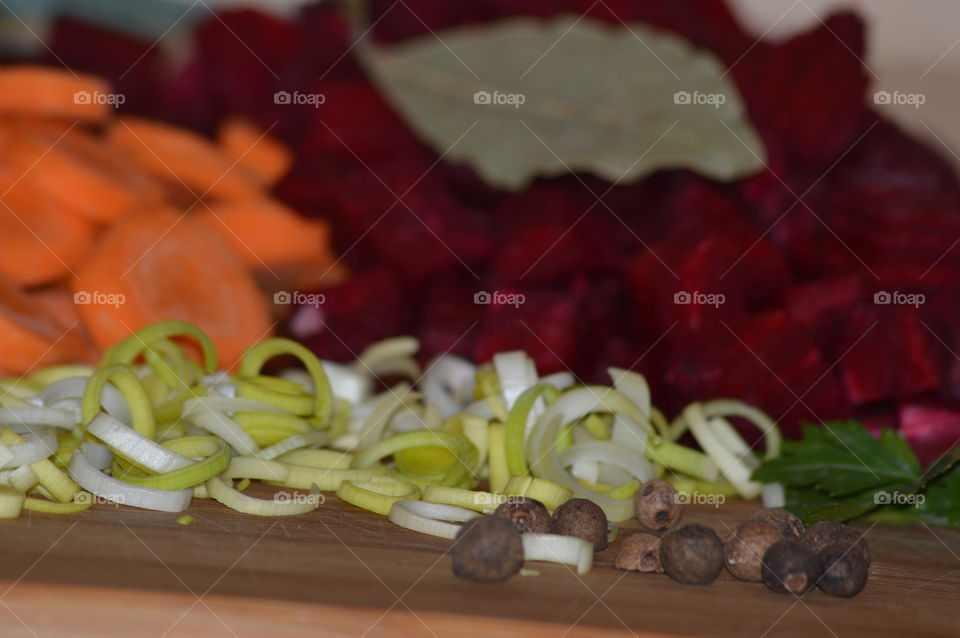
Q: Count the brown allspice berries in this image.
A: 11